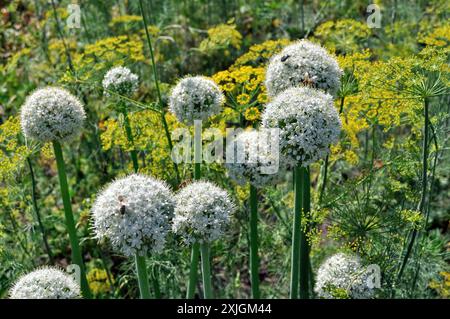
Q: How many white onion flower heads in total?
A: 10